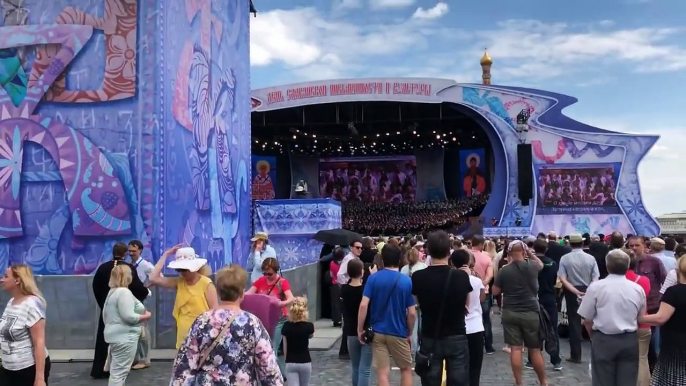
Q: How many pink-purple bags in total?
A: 1